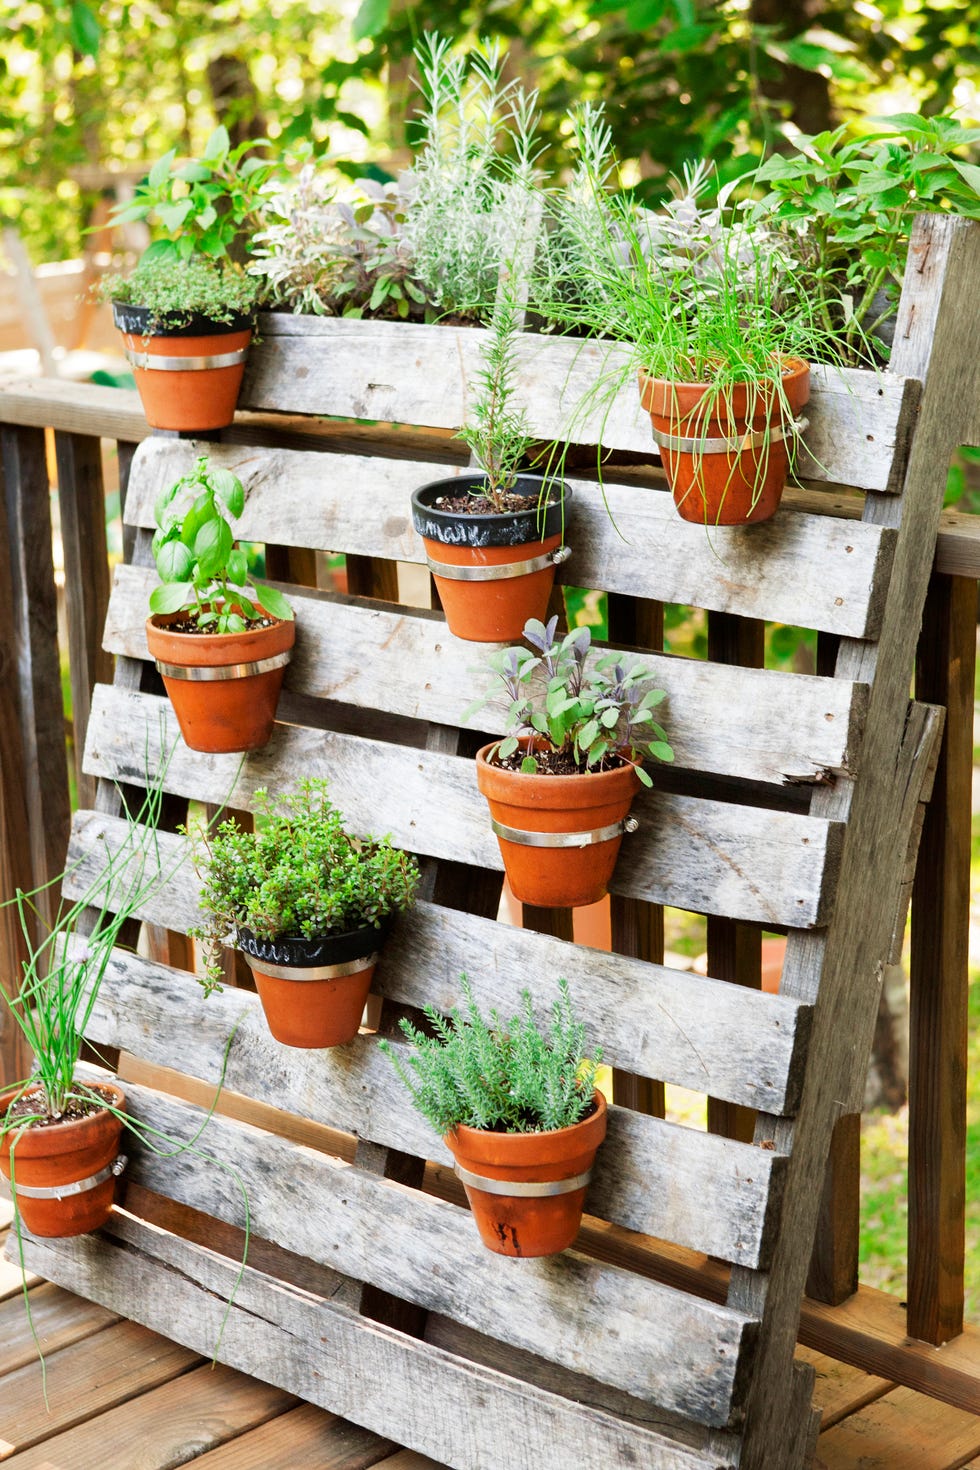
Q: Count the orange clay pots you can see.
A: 8